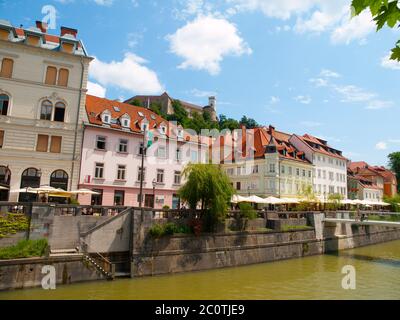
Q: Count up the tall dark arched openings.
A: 3